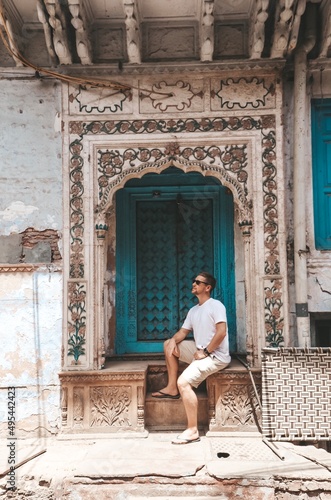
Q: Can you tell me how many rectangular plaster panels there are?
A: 3